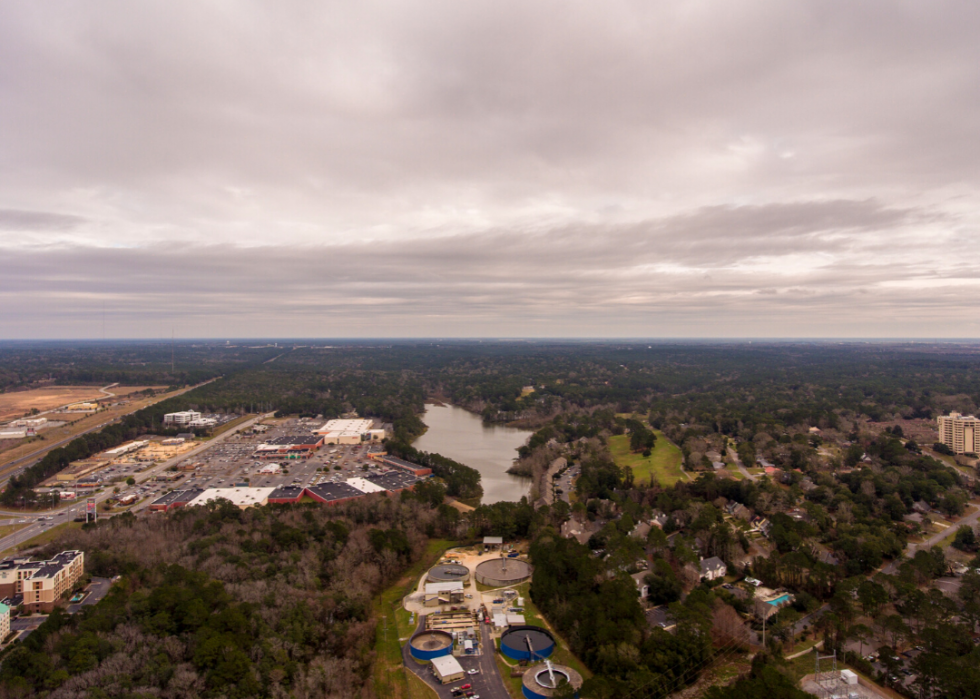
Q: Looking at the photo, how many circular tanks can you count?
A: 5